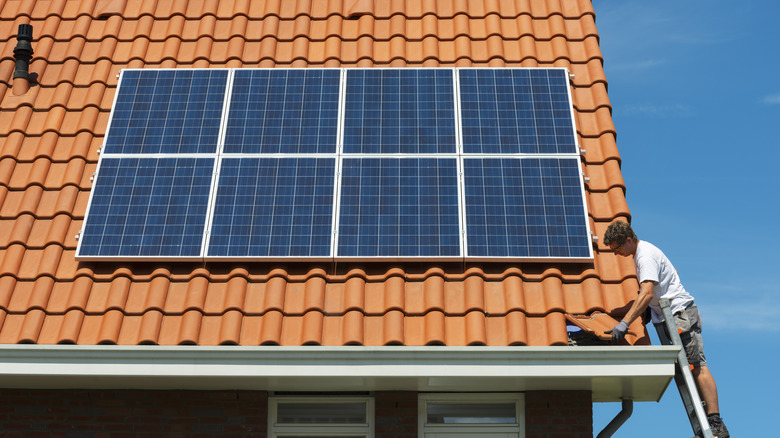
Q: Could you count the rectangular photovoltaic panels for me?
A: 8